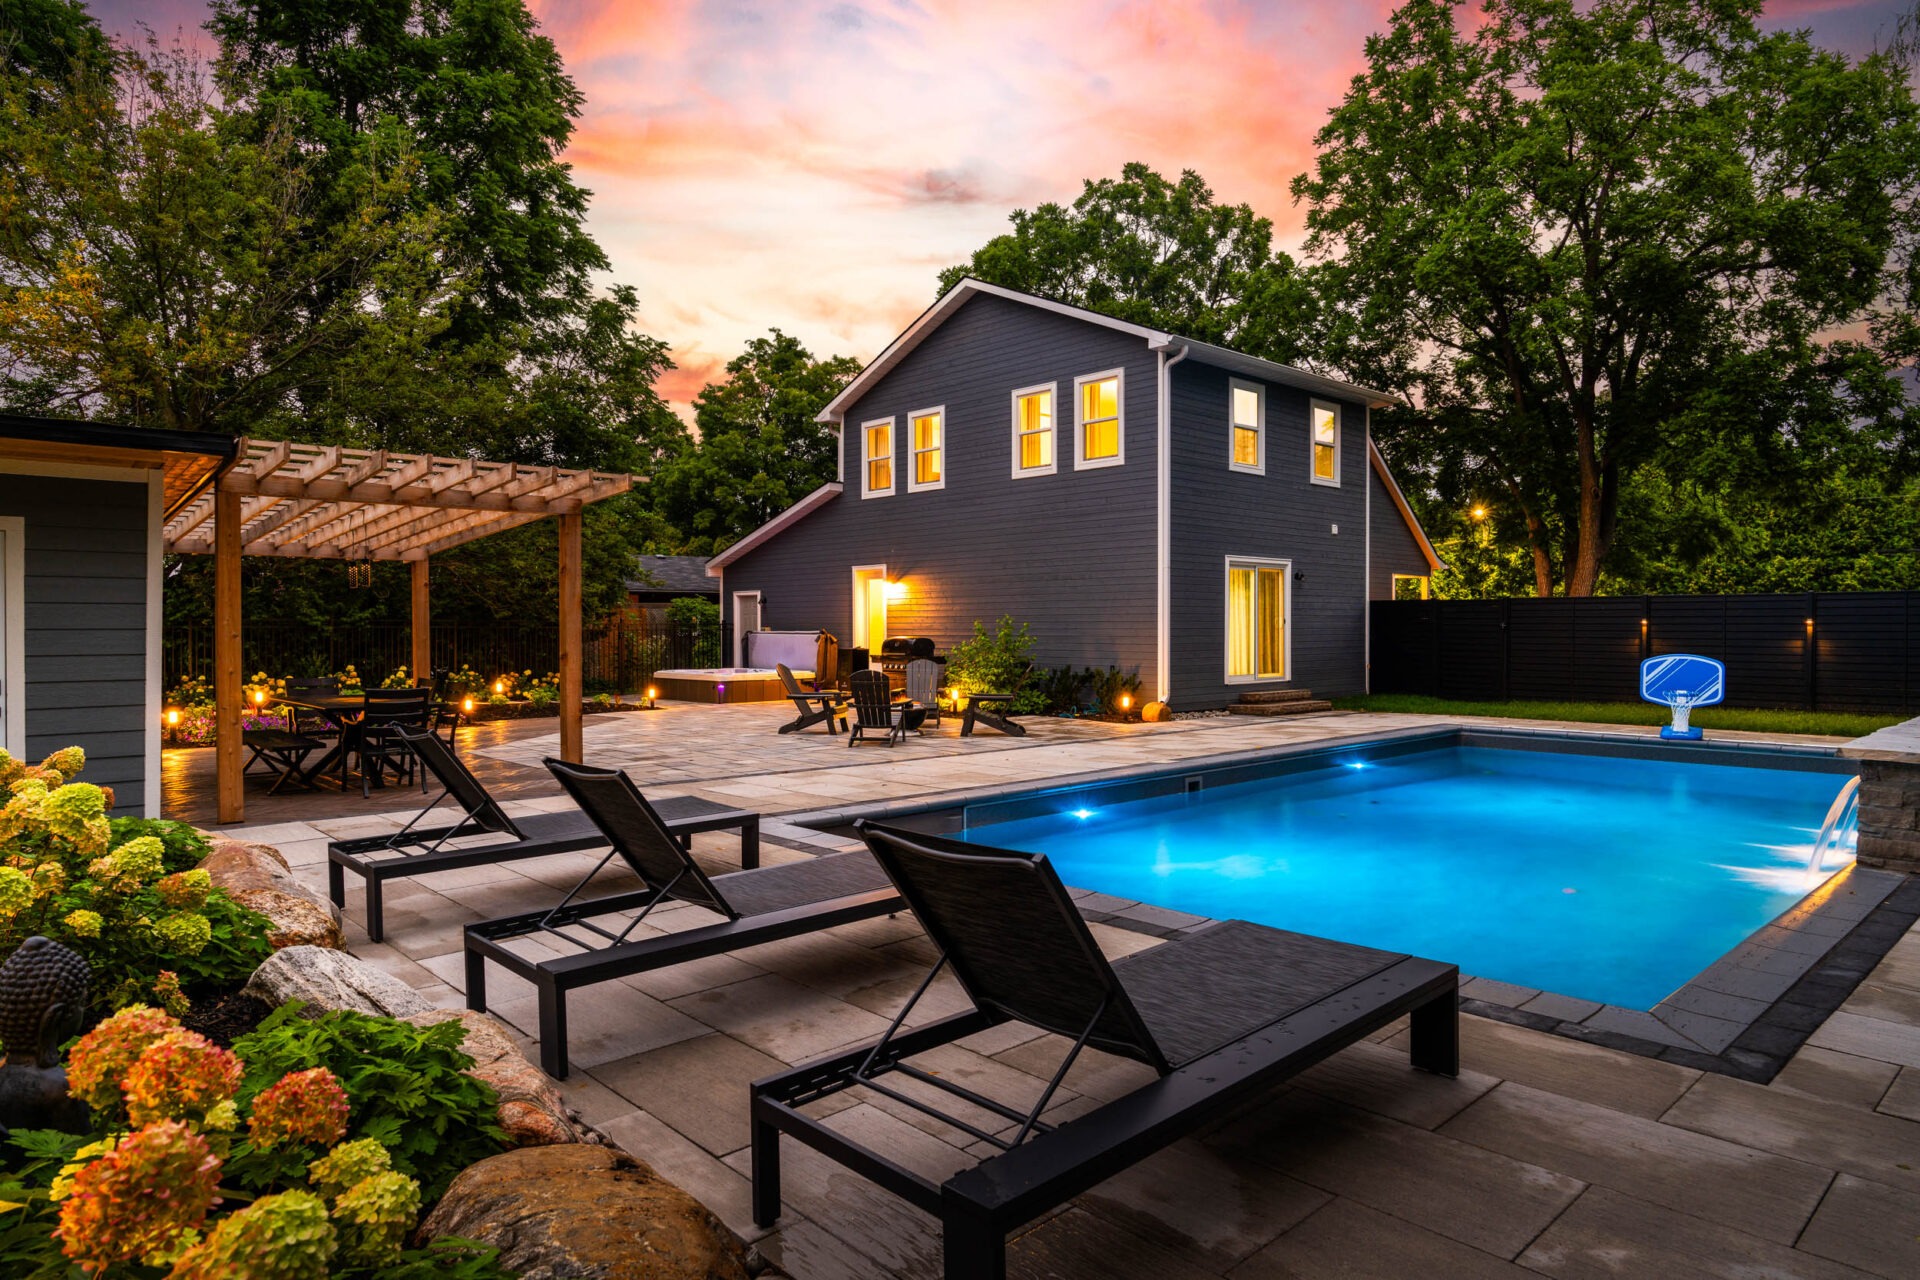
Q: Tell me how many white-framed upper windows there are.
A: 6